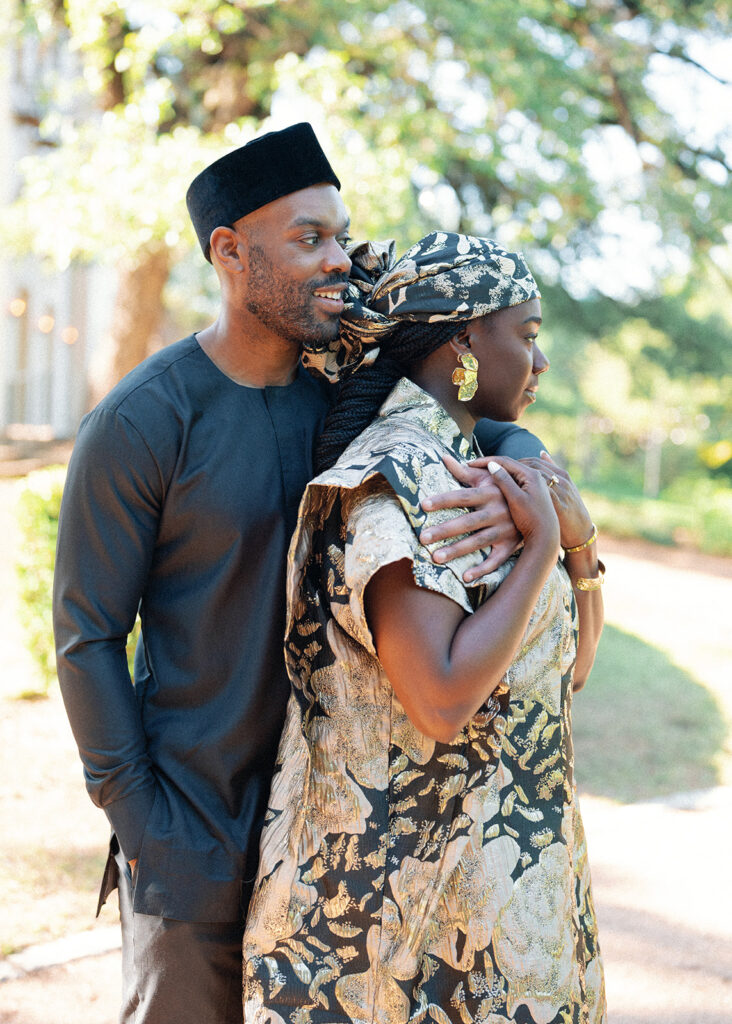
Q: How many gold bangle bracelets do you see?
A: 2